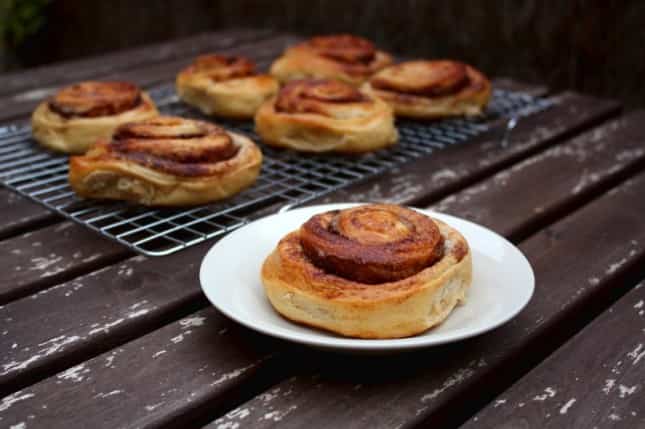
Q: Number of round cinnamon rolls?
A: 7